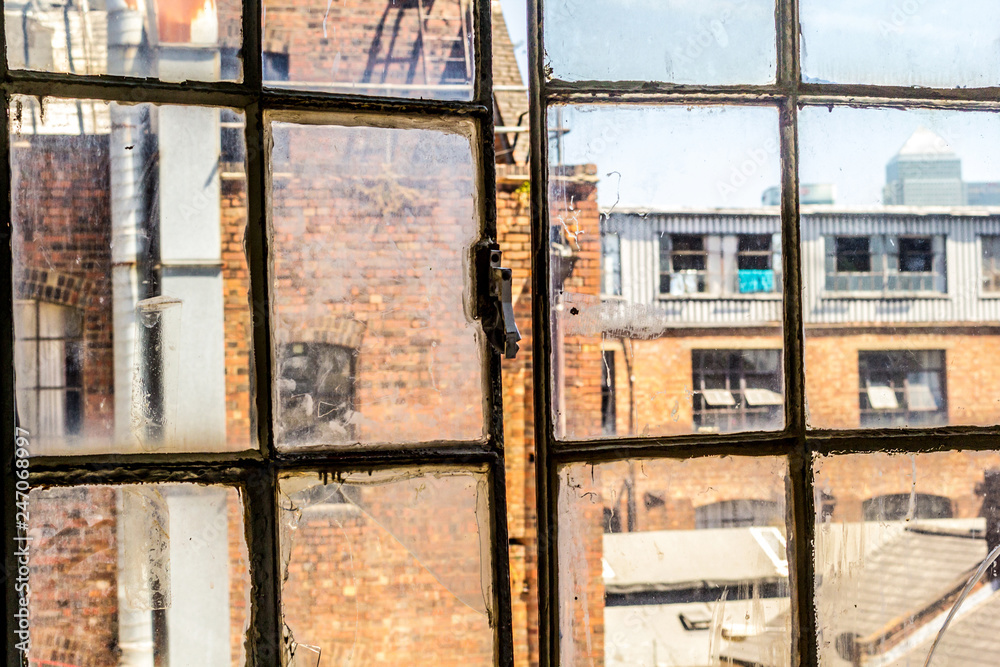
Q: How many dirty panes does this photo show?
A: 12